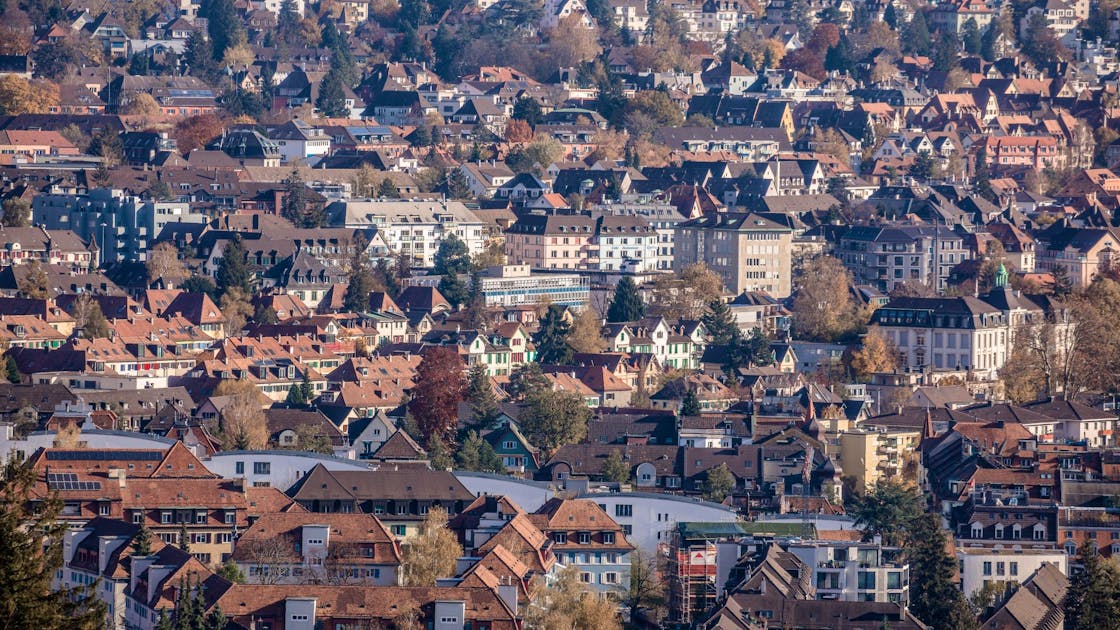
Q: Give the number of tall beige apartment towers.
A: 1